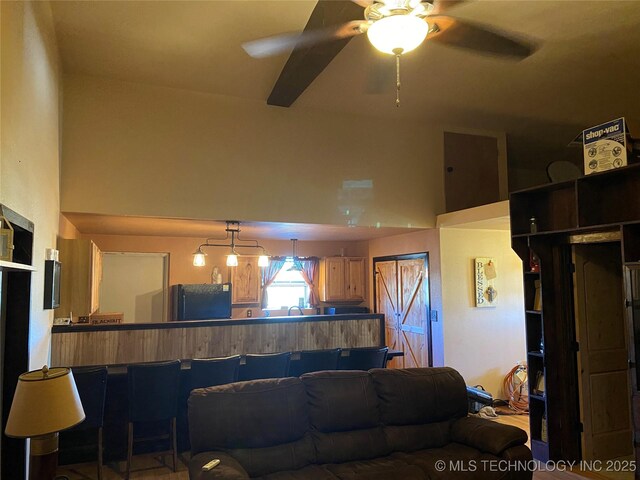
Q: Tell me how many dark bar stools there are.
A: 6